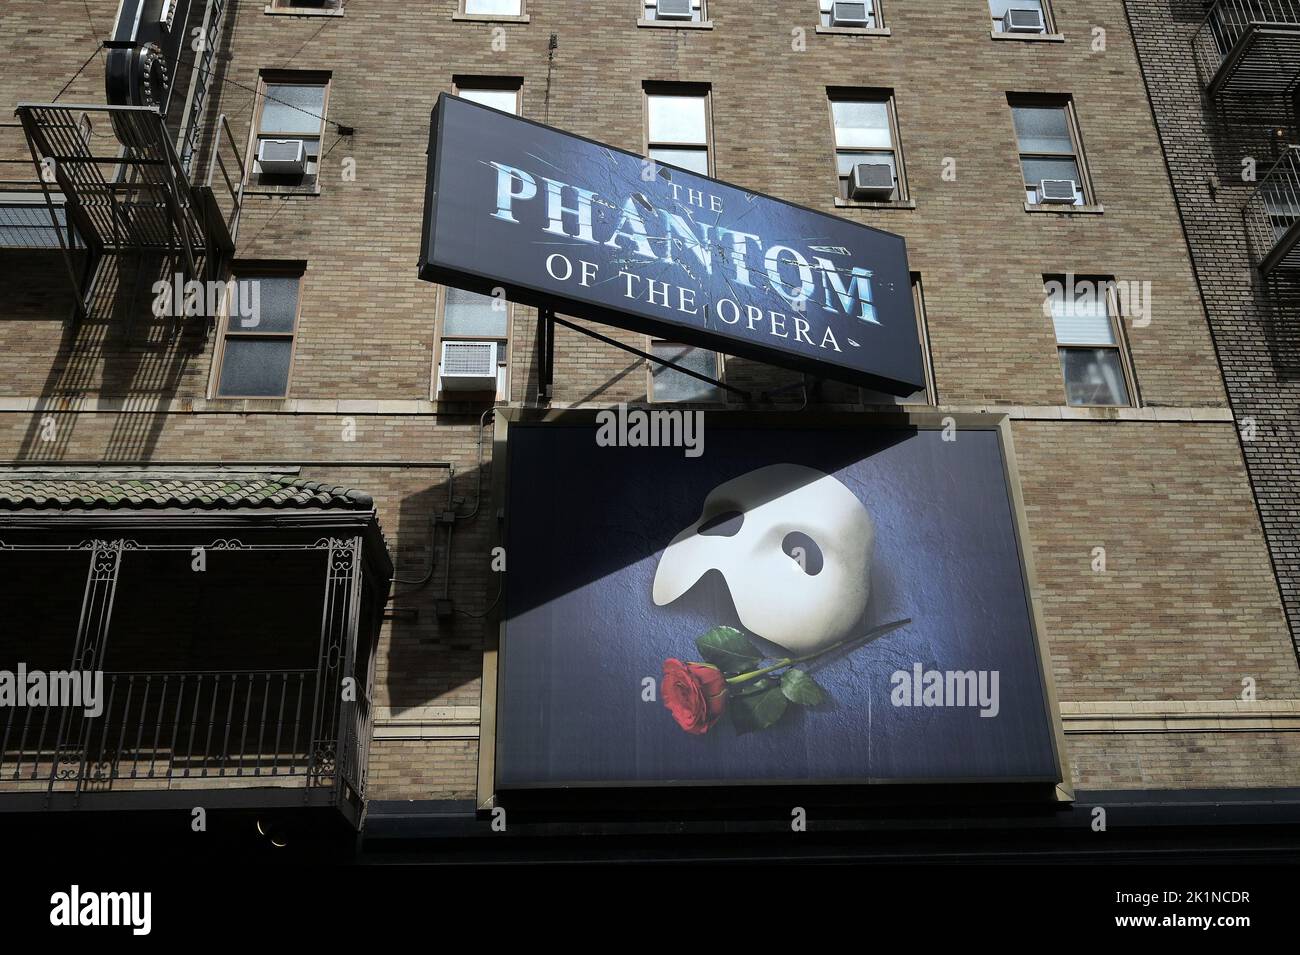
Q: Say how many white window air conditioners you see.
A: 7